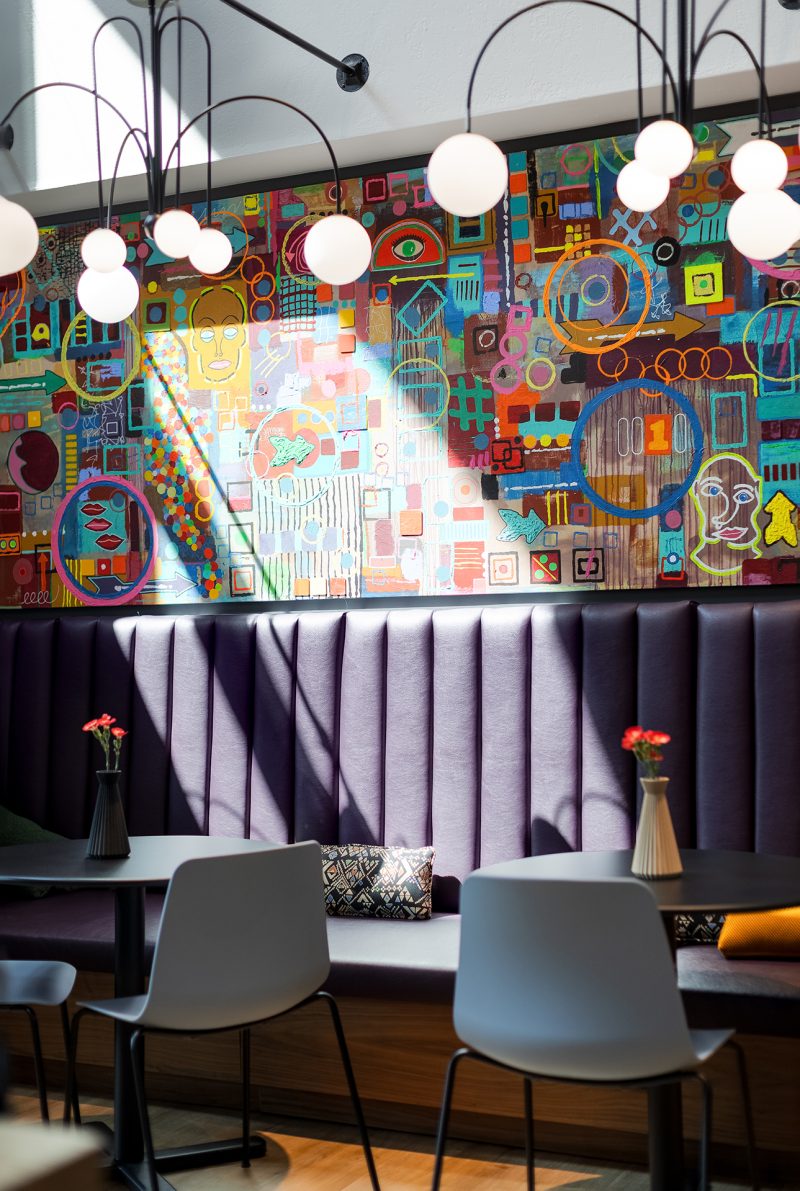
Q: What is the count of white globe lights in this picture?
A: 11